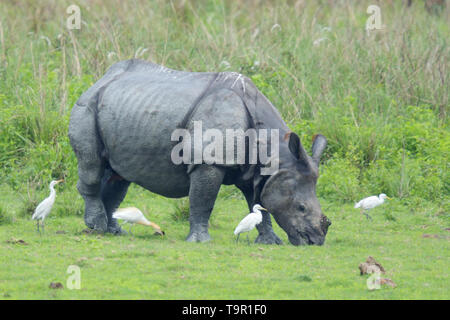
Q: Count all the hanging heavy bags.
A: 0